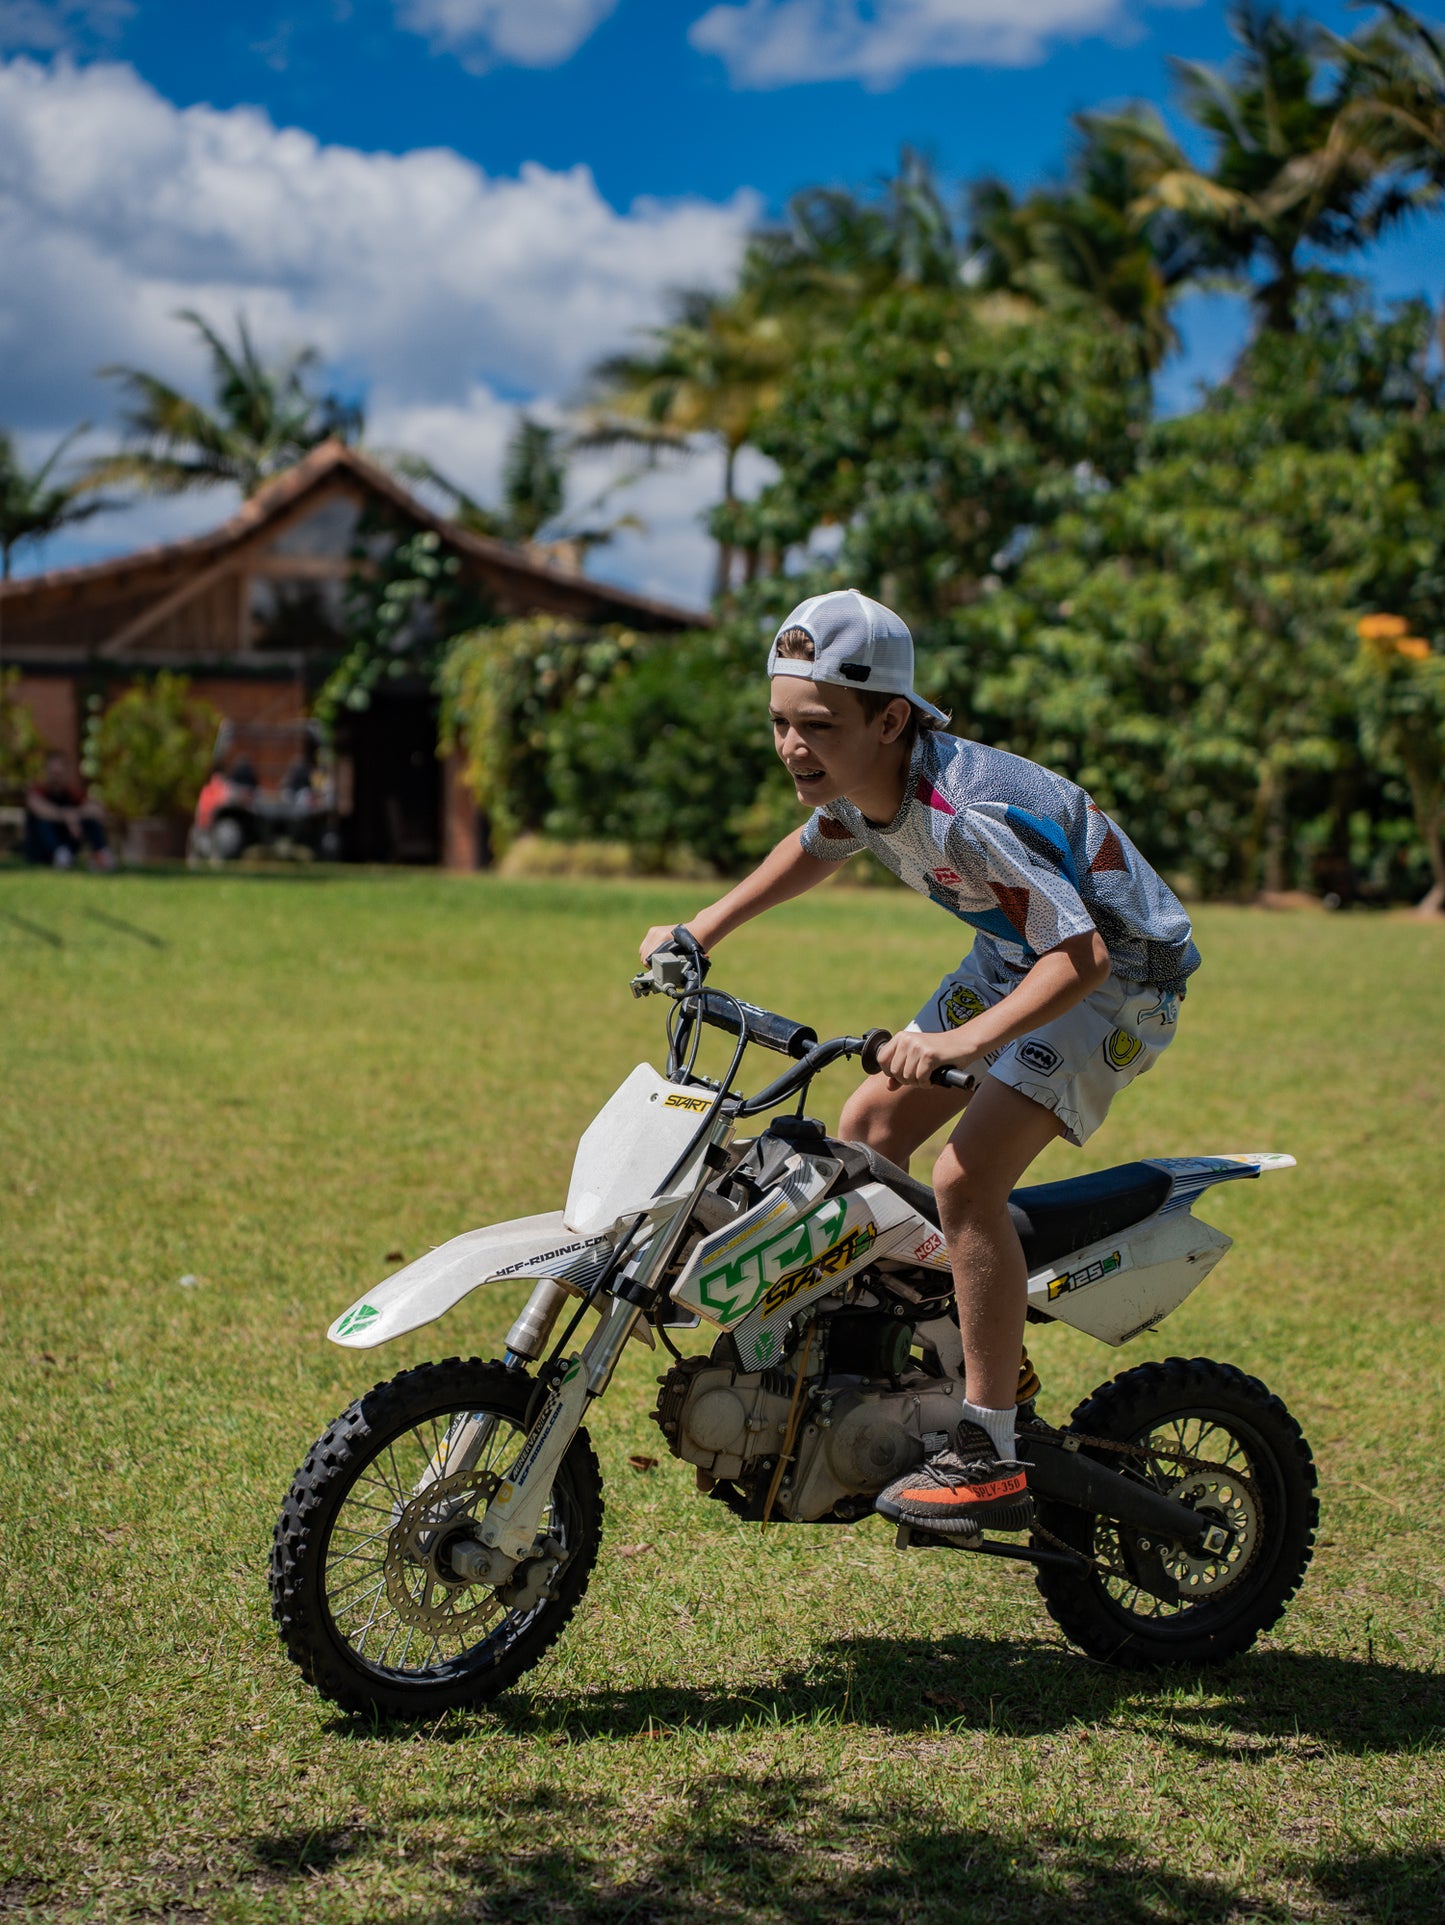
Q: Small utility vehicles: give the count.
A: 1